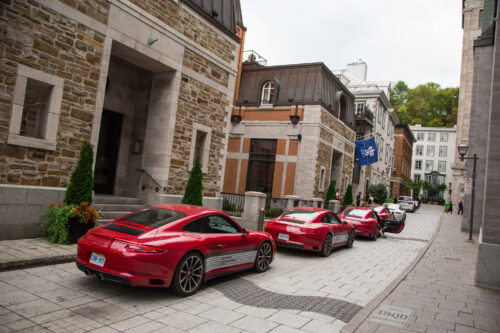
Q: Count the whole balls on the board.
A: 0